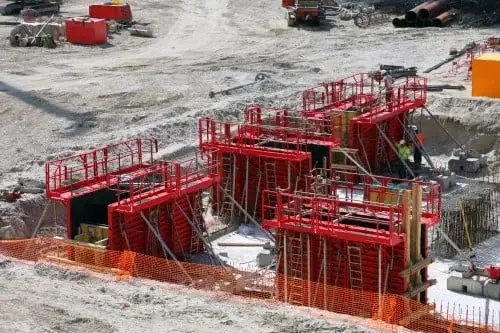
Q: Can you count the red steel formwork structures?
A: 4